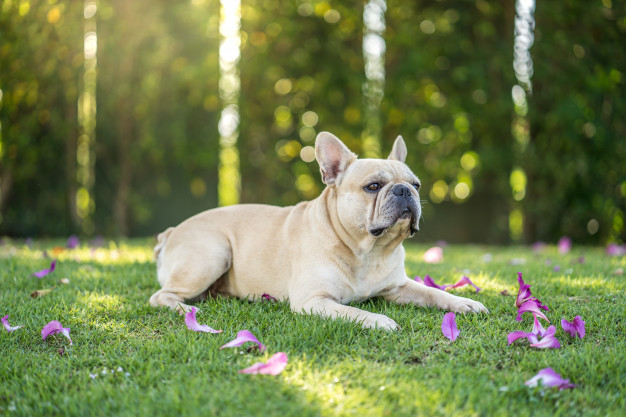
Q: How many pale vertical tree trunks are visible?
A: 4